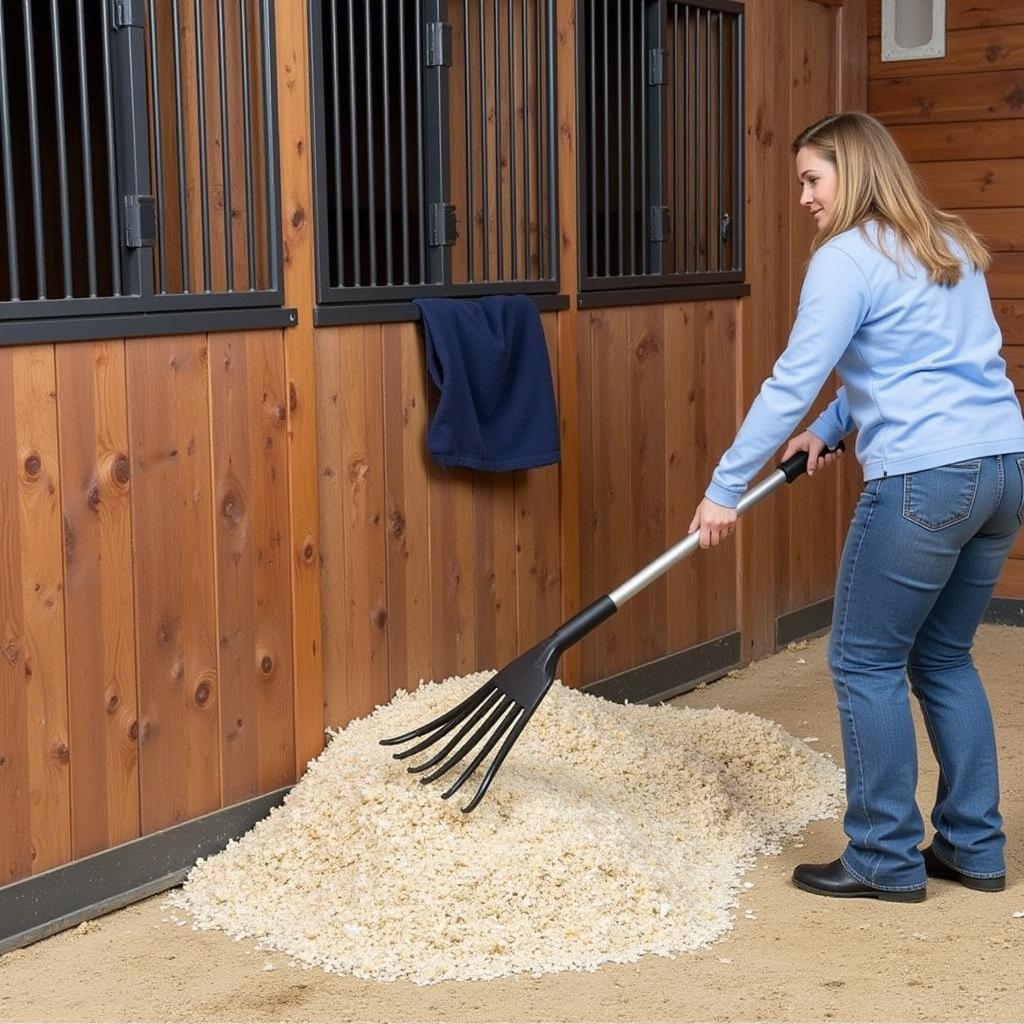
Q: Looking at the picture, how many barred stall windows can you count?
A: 3